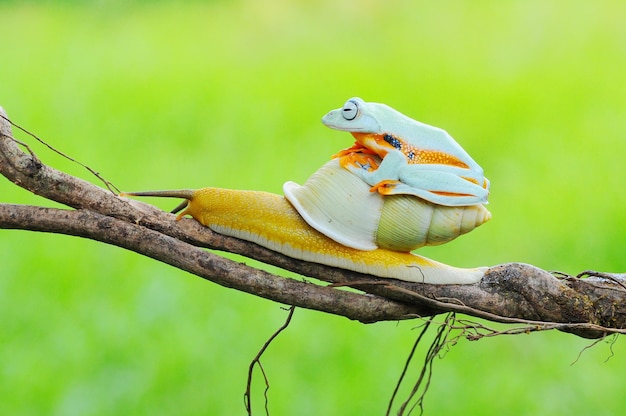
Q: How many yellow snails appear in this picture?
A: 1